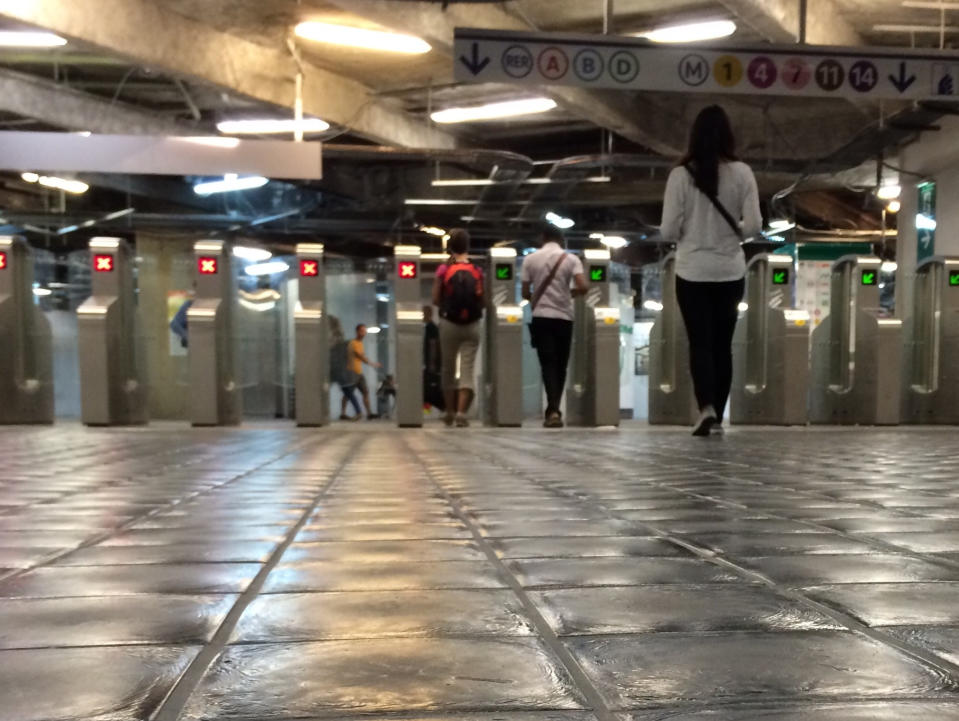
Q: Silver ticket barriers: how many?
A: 11